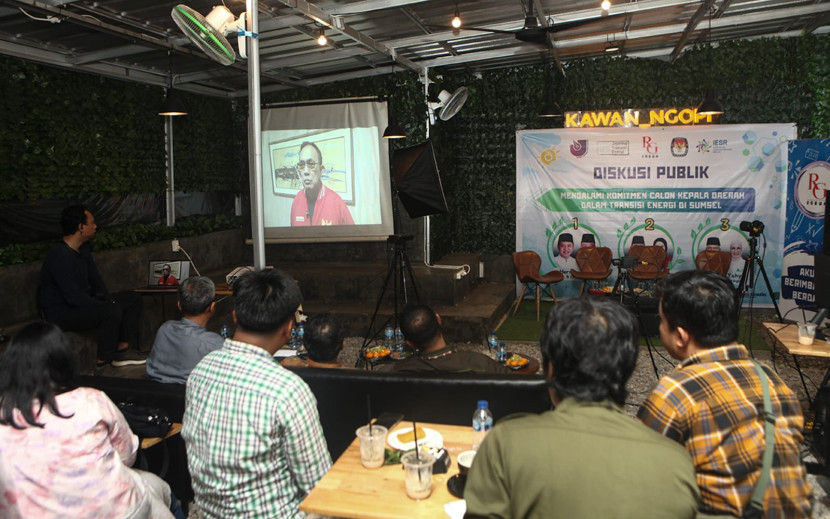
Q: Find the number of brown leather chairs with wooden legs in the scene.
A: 4